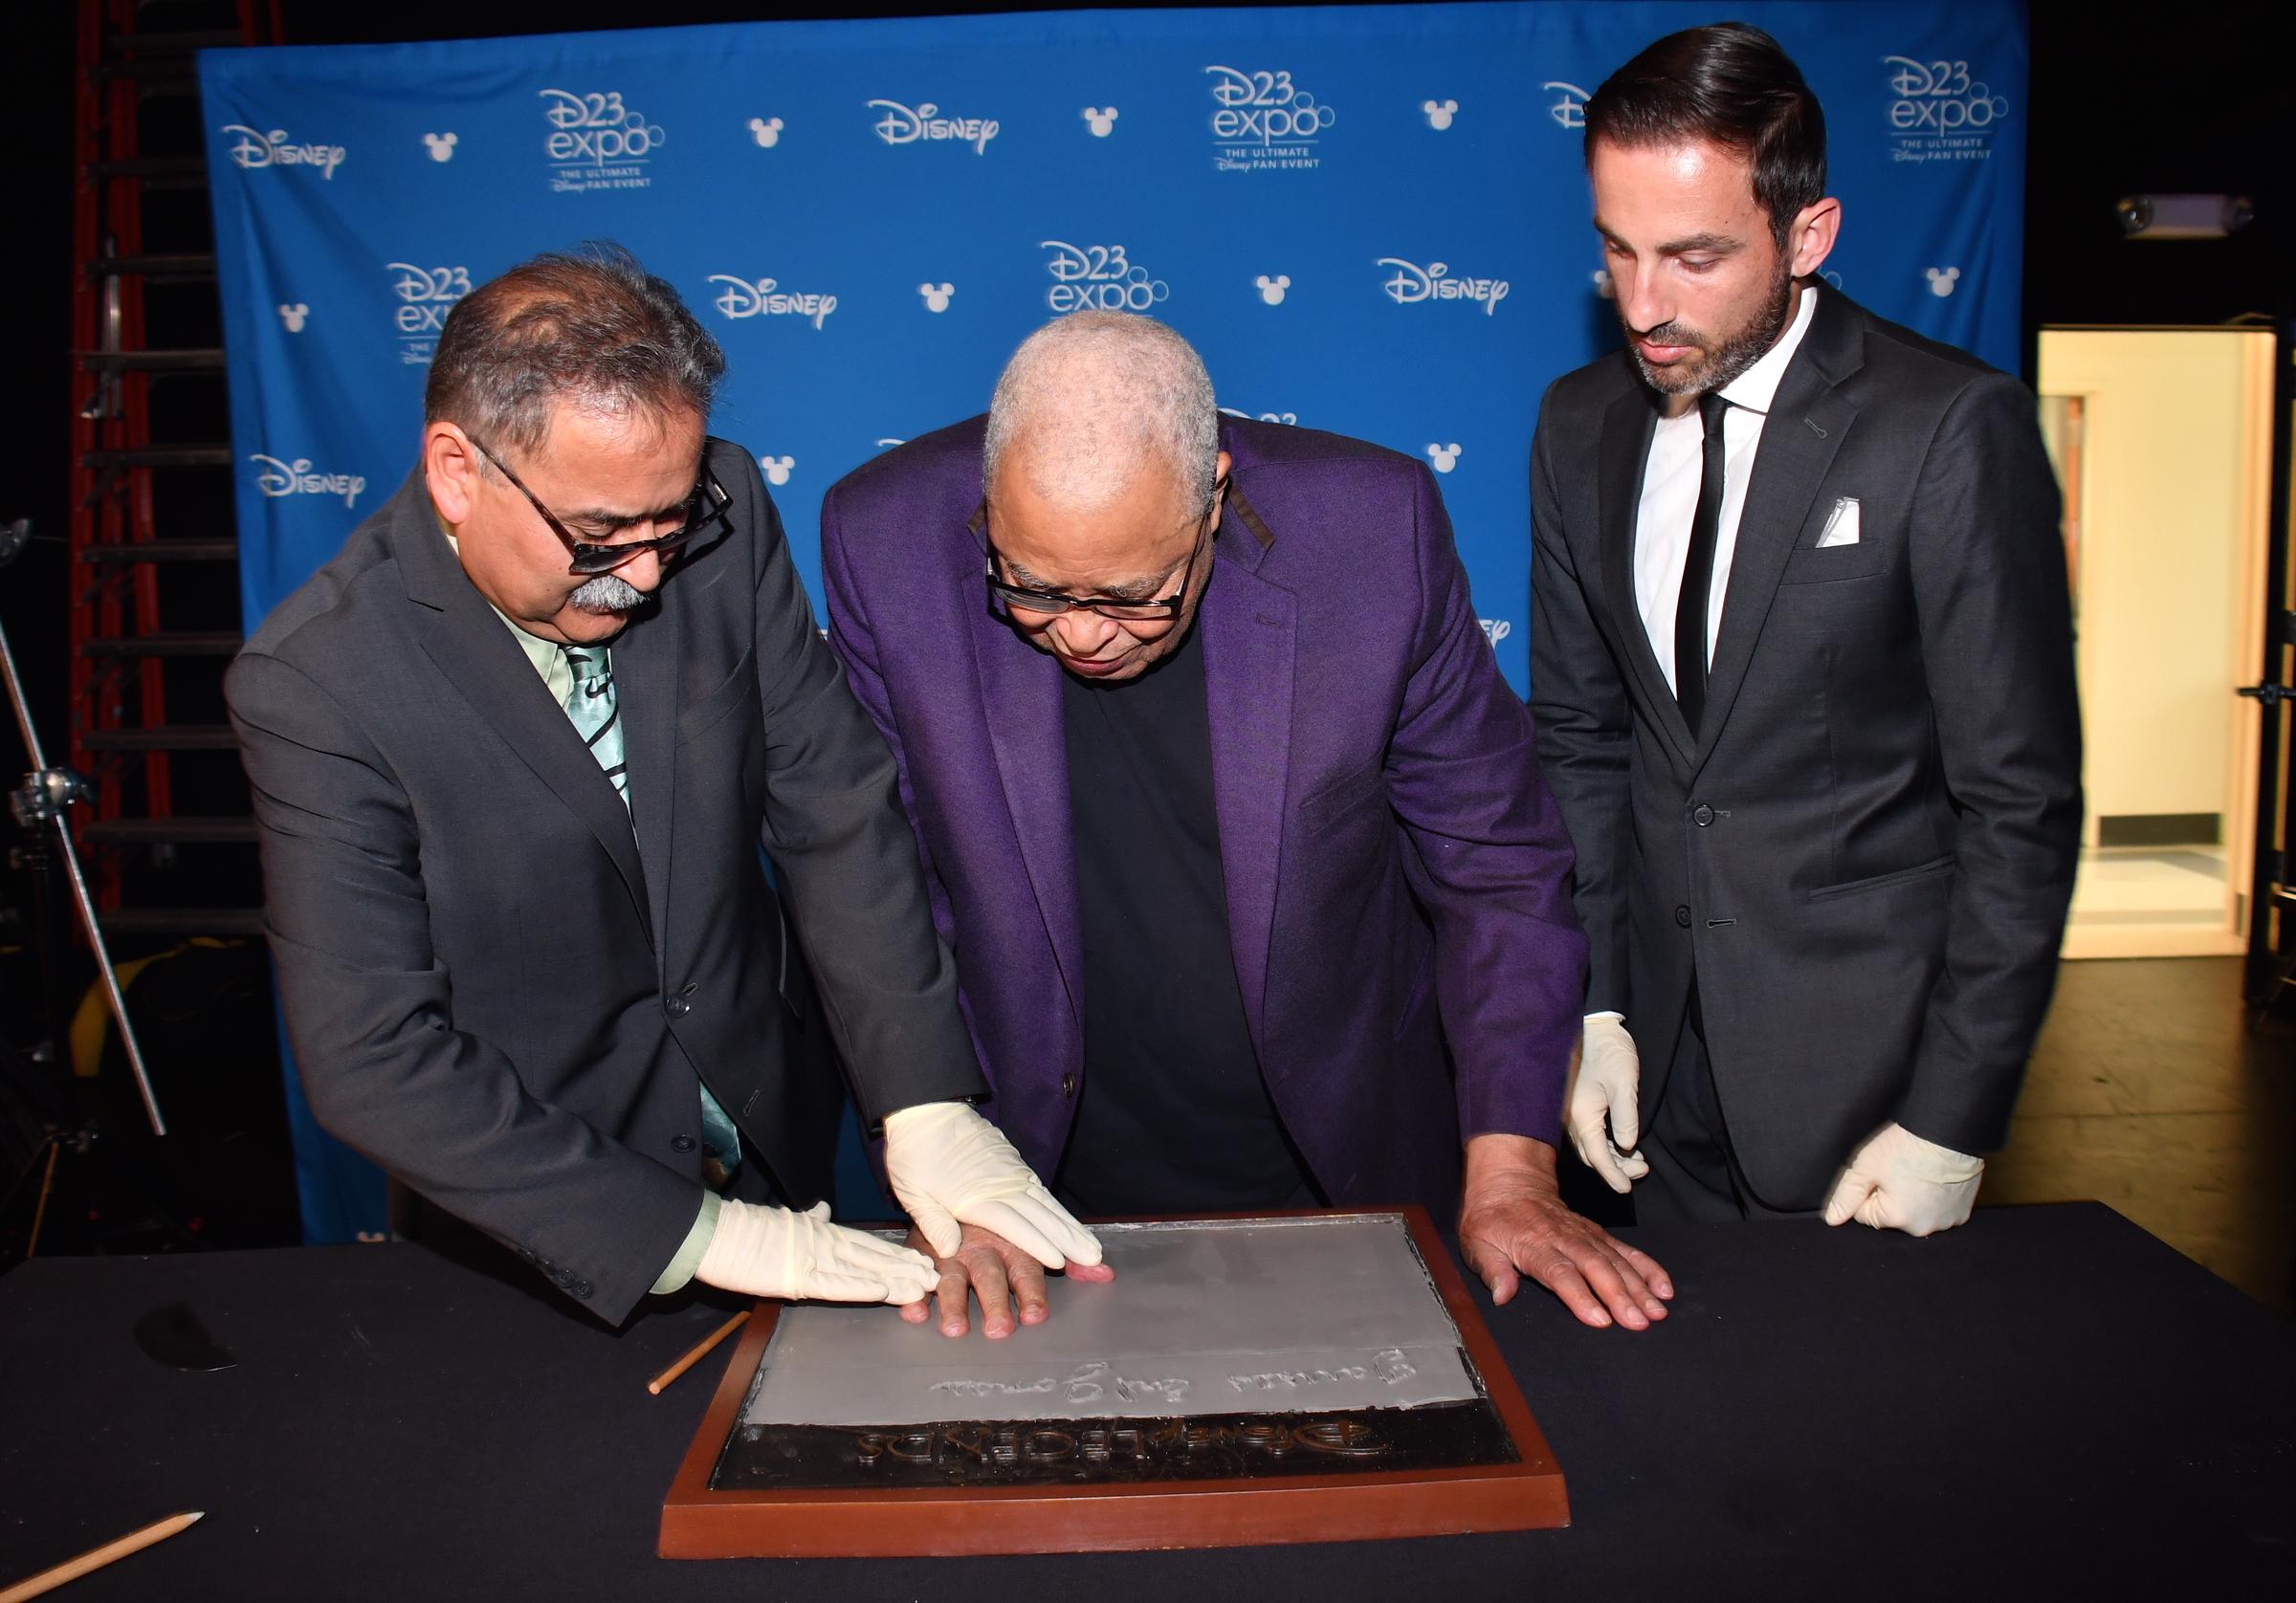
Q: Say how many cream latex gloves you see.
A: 4